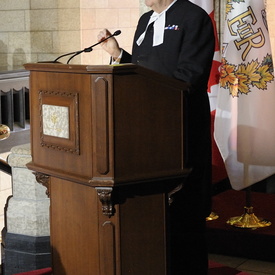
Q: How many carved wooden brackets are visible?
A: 3